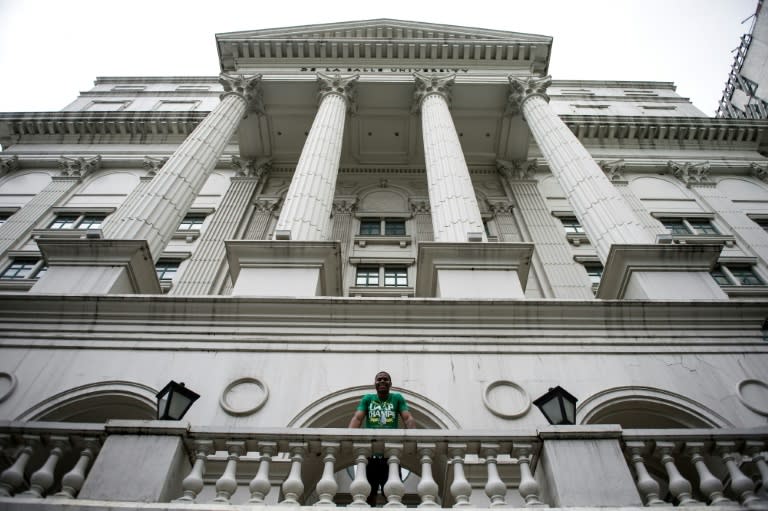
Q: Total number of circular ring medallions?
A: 4